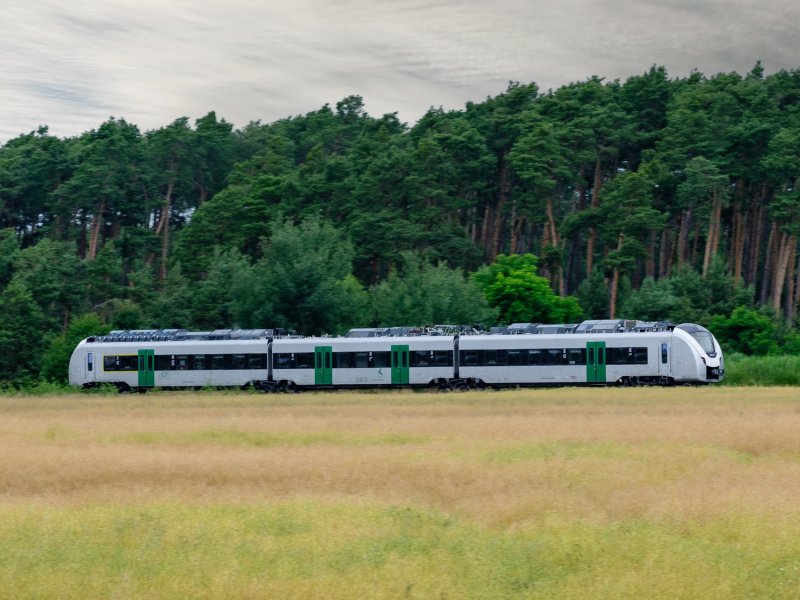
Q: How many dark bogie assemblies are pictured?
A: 4